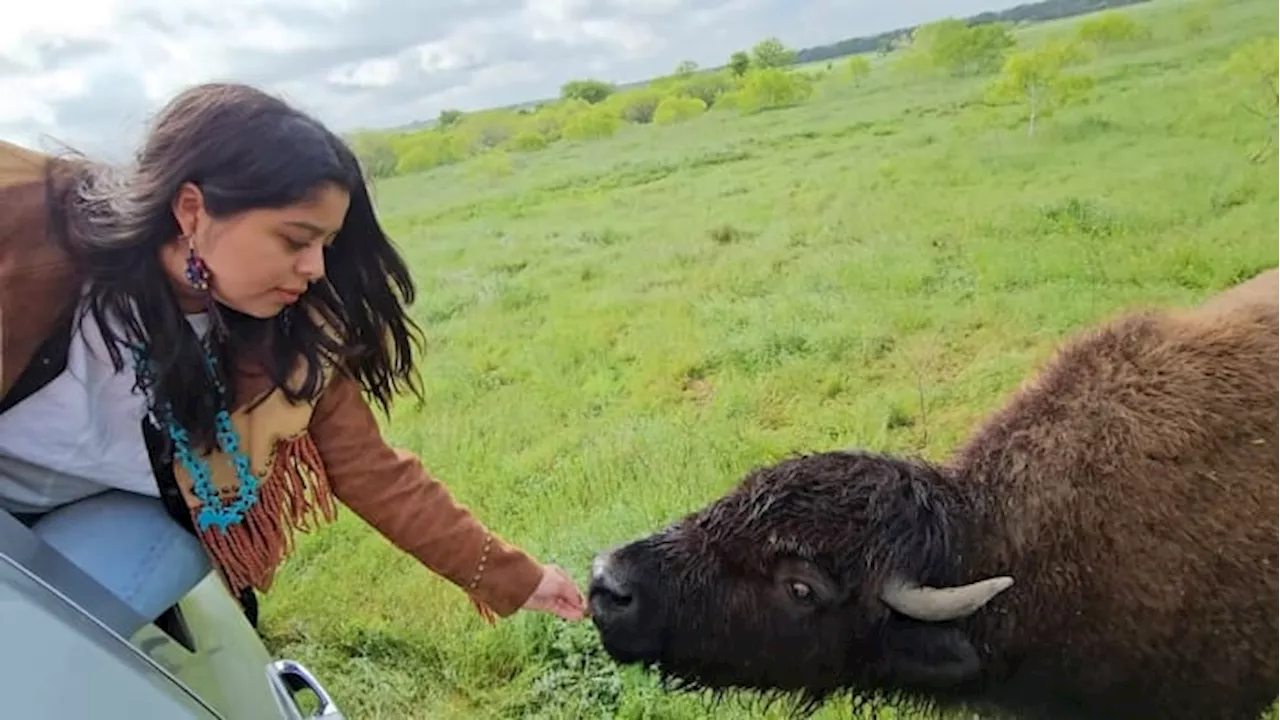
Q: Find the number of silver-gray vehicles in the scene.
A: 1